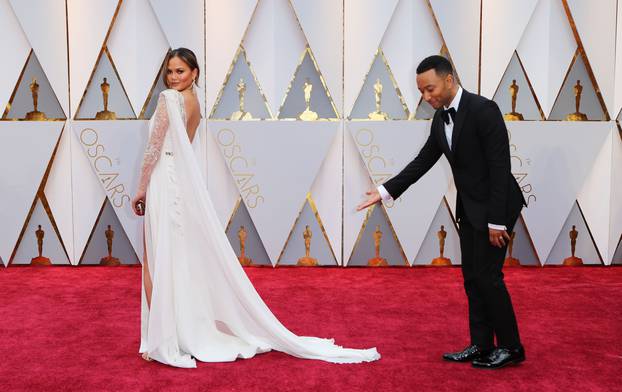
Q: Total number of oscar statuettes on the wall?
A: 15